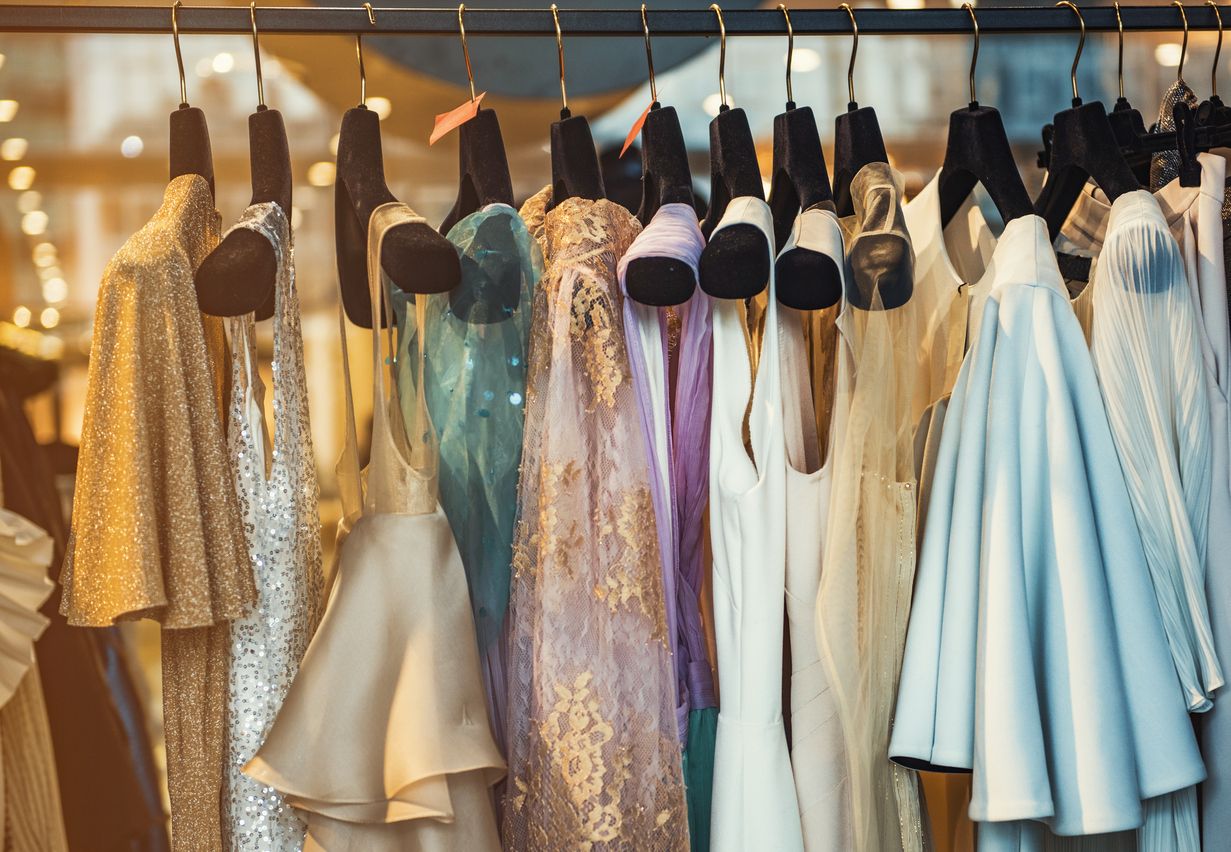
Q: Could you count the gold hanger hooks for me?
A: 14